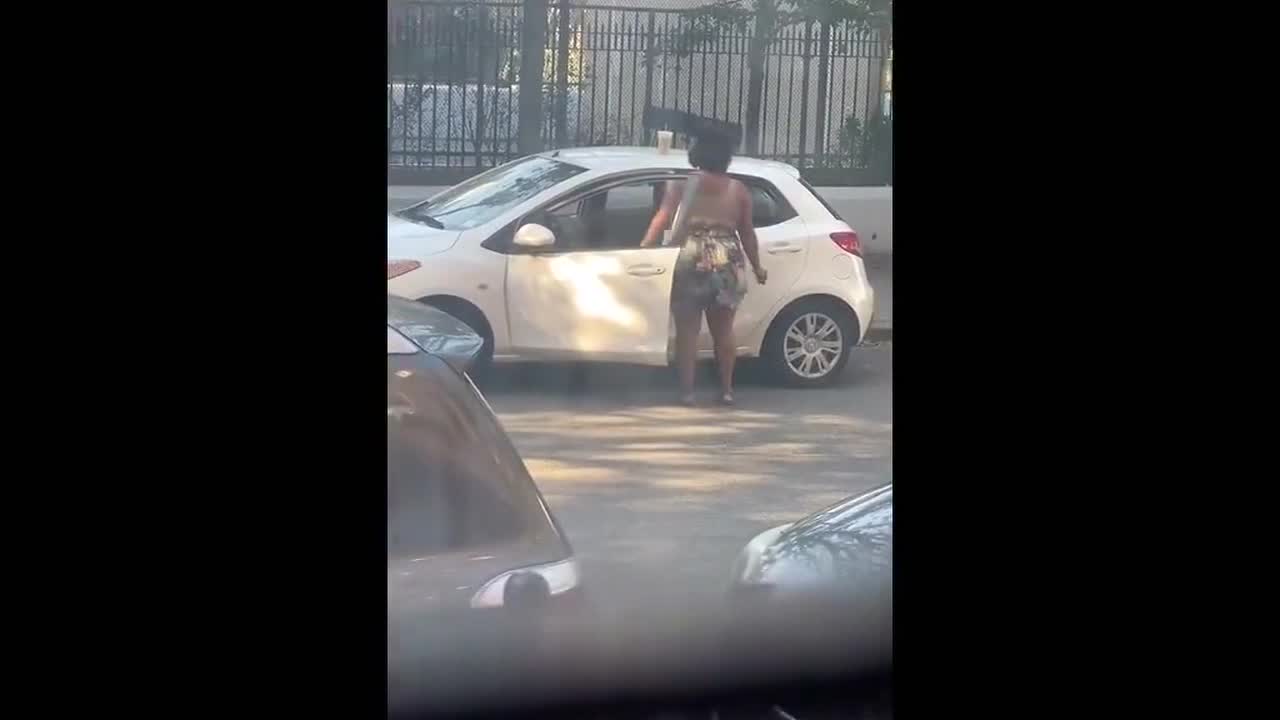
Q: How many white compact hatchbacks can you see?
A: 1